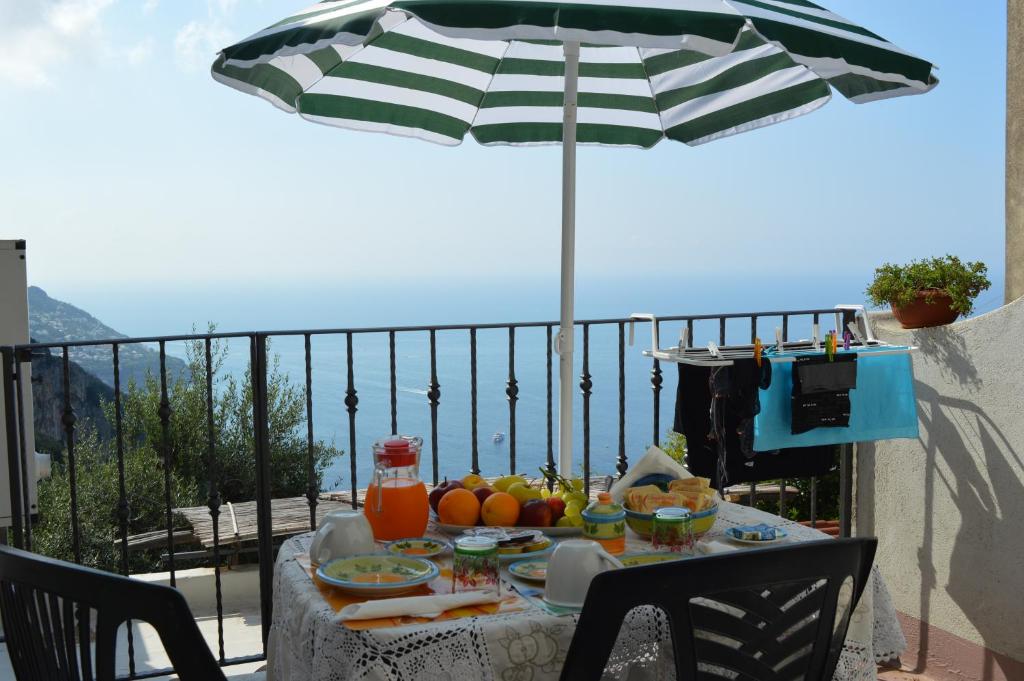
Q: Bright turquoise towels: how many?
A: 1